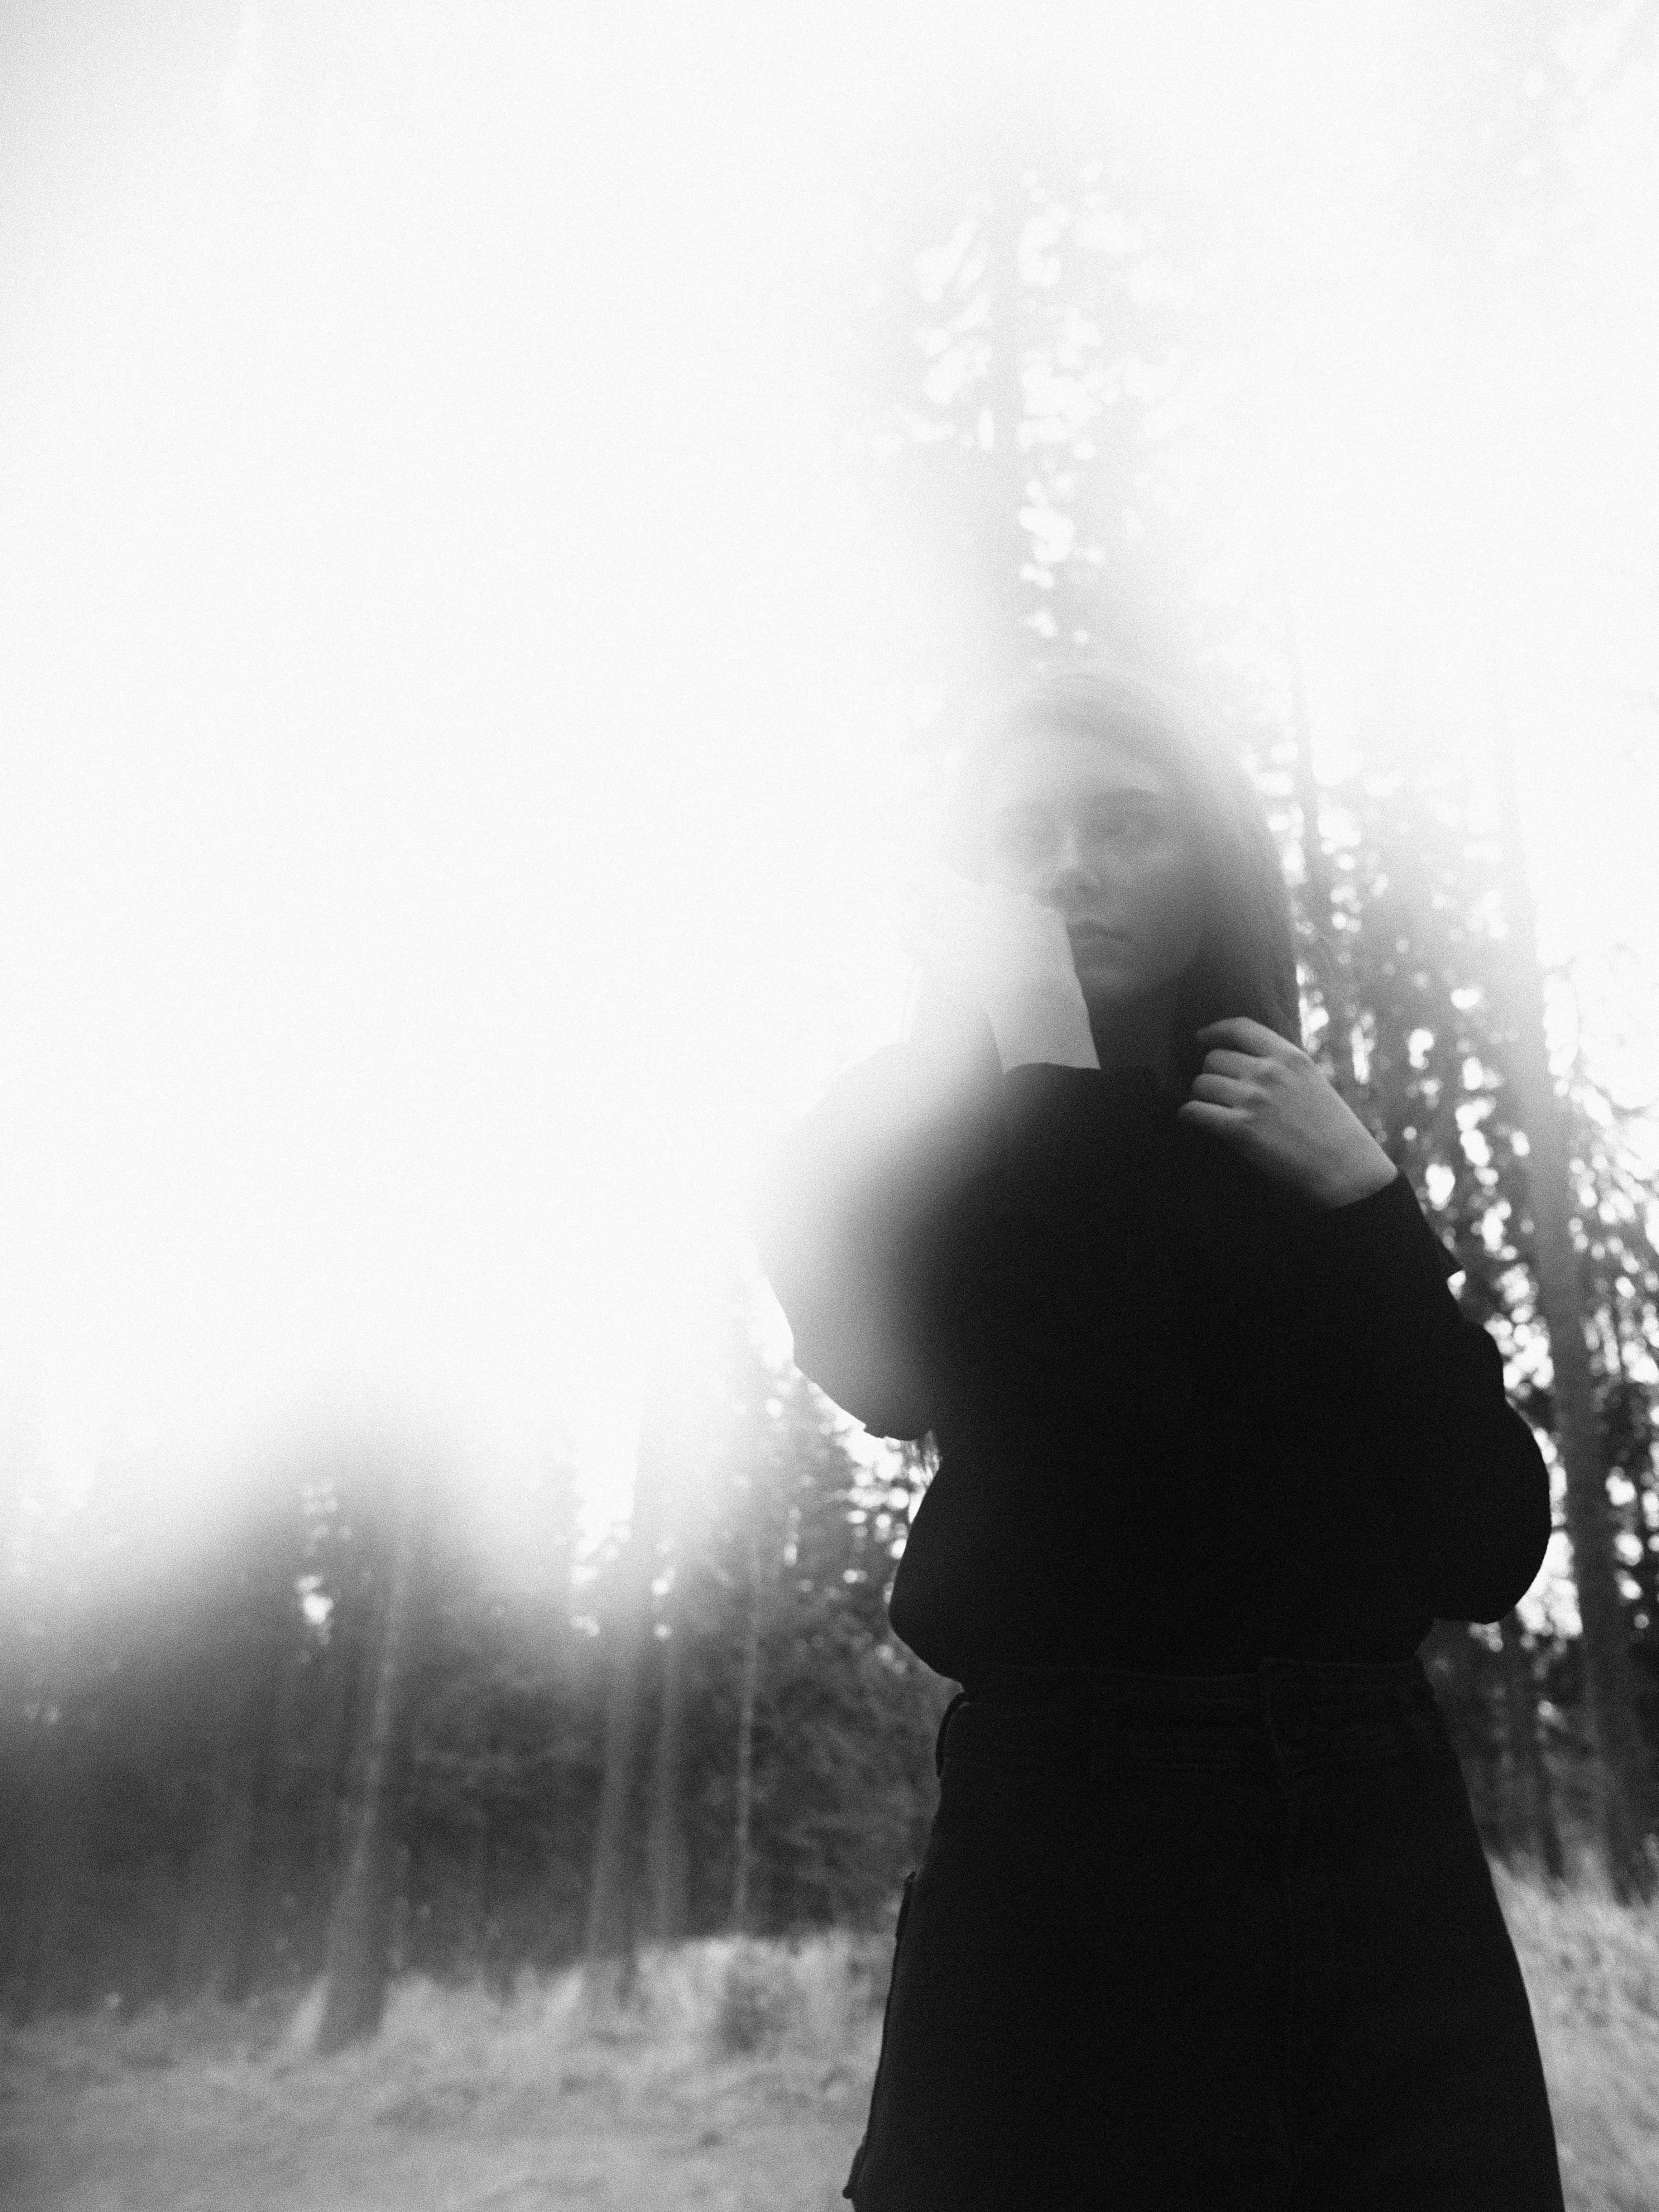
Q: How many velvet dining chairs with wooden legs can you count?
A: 0